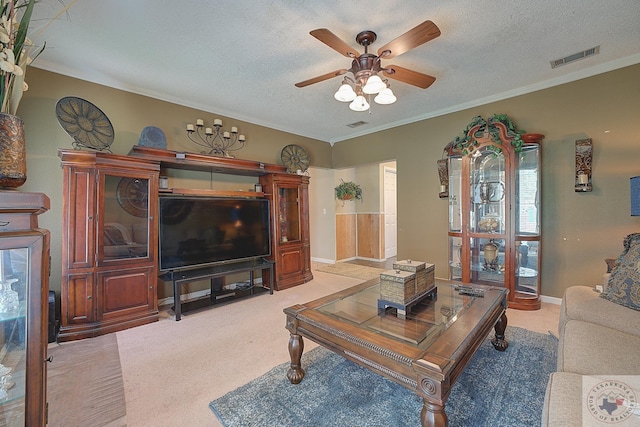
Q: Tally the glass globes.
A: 4